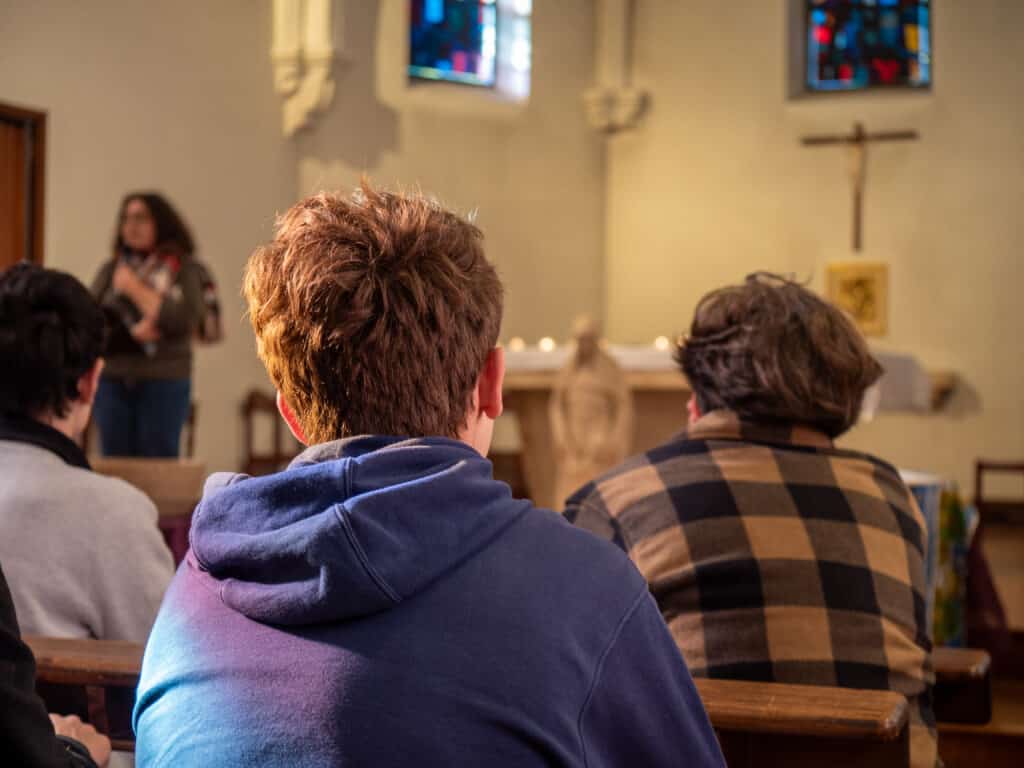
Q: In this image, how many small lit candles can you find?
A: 3